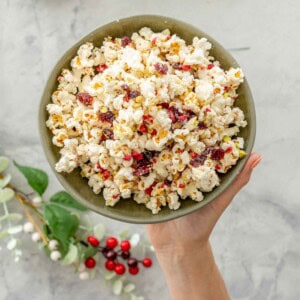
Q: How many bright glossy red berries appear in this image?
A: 8